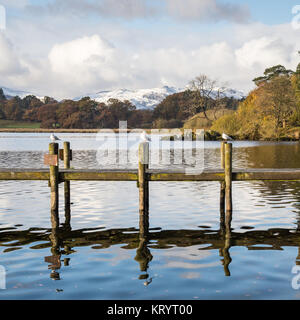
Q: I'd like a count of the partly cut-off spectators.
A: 0